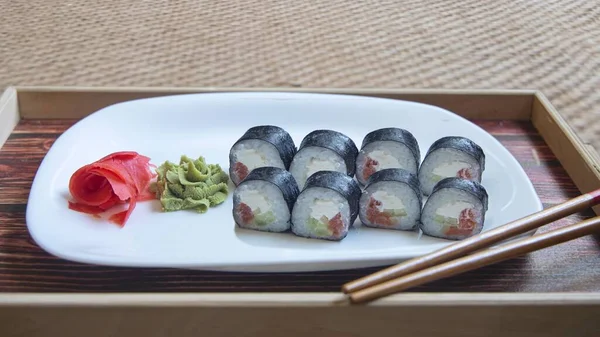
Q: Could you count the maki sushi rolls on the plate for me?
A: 8